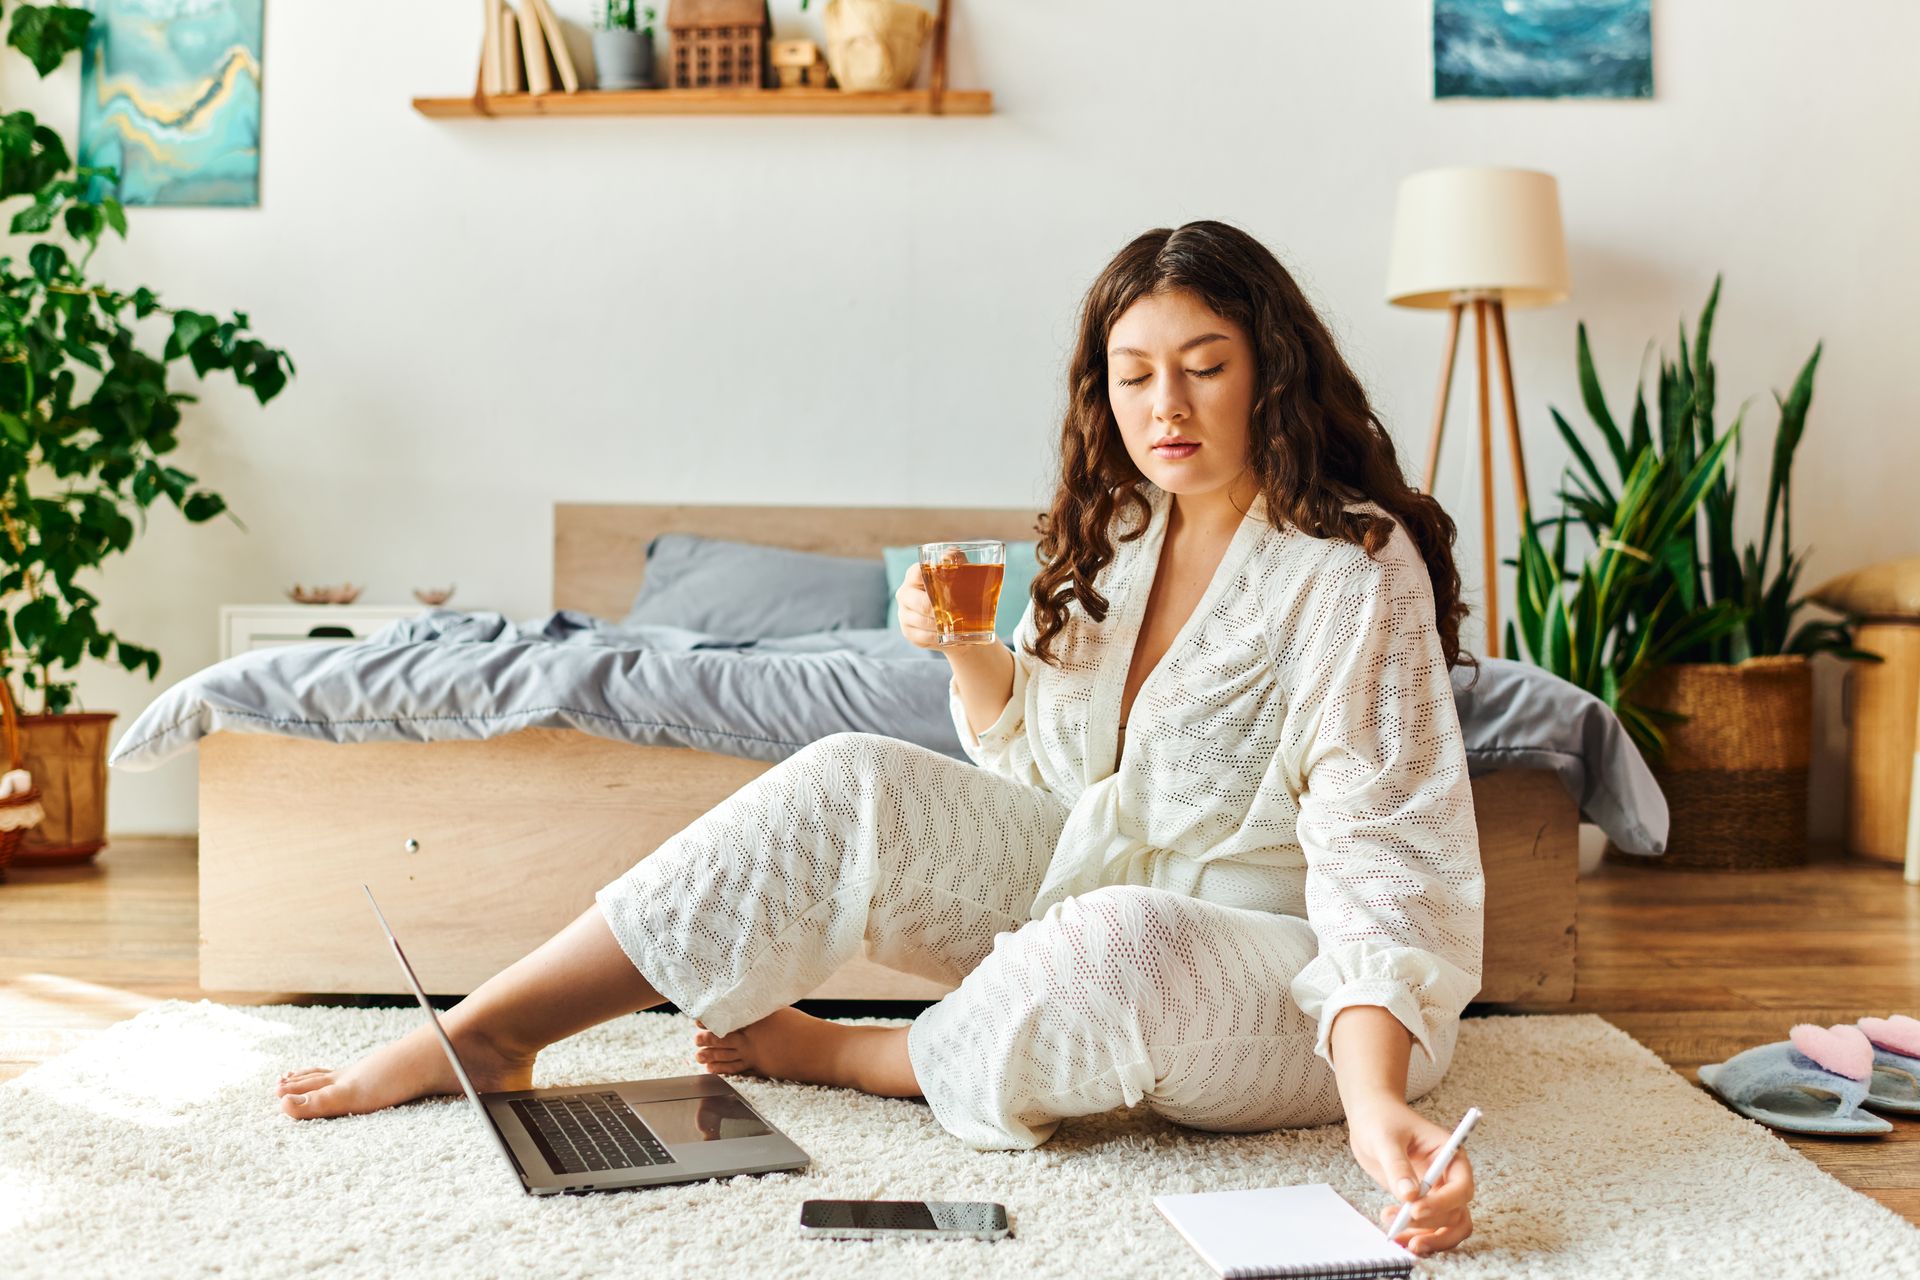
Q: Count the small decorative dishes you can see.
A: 2